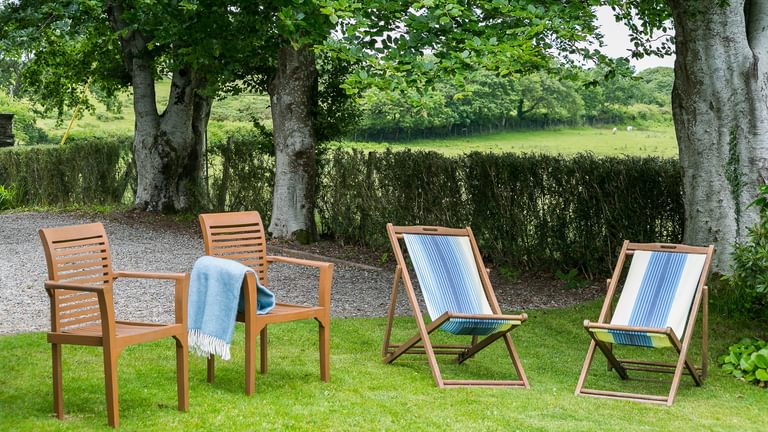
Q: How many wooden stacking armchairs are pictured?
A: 2